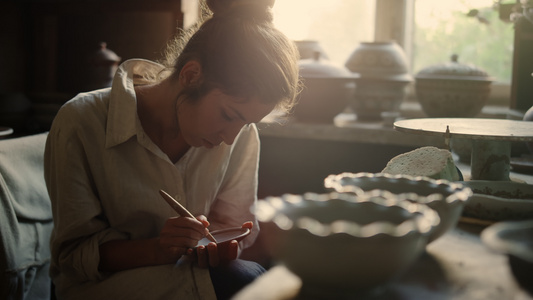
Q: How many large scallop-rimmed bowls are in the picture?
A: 2